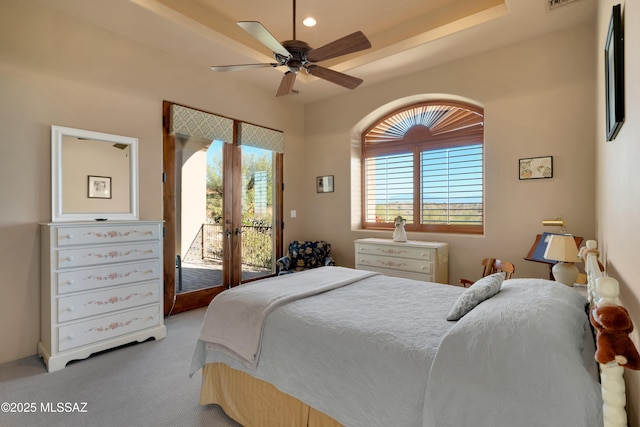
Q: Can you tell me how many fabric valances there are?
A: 2